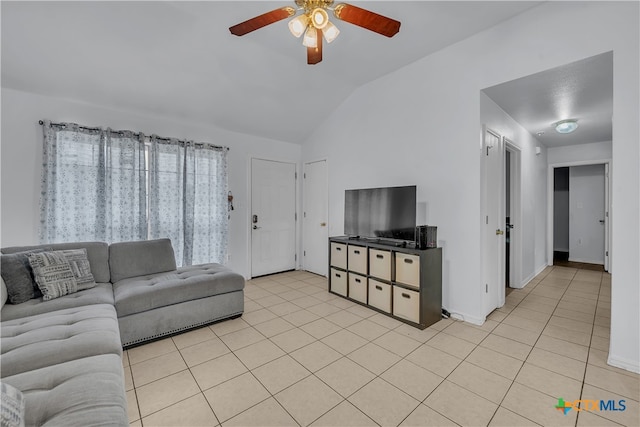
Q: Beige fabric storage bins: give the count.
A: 8